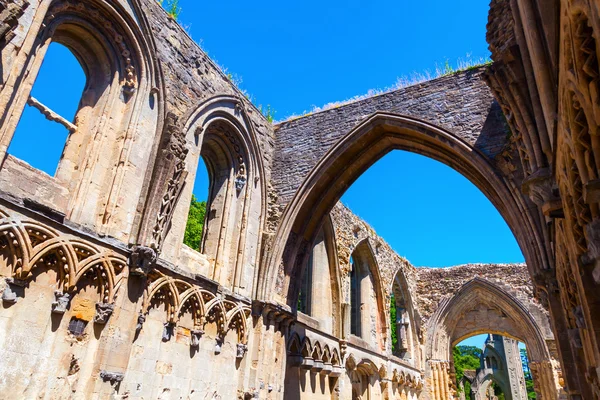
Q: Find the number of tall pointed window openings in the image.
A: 5